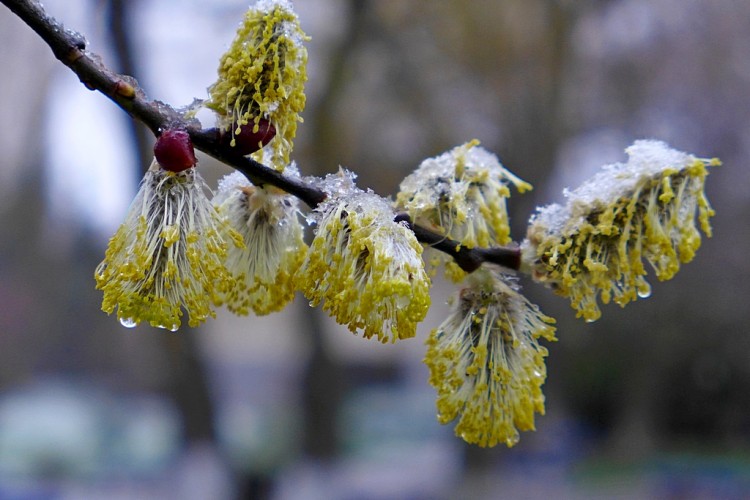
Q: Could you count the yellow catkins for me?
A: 7